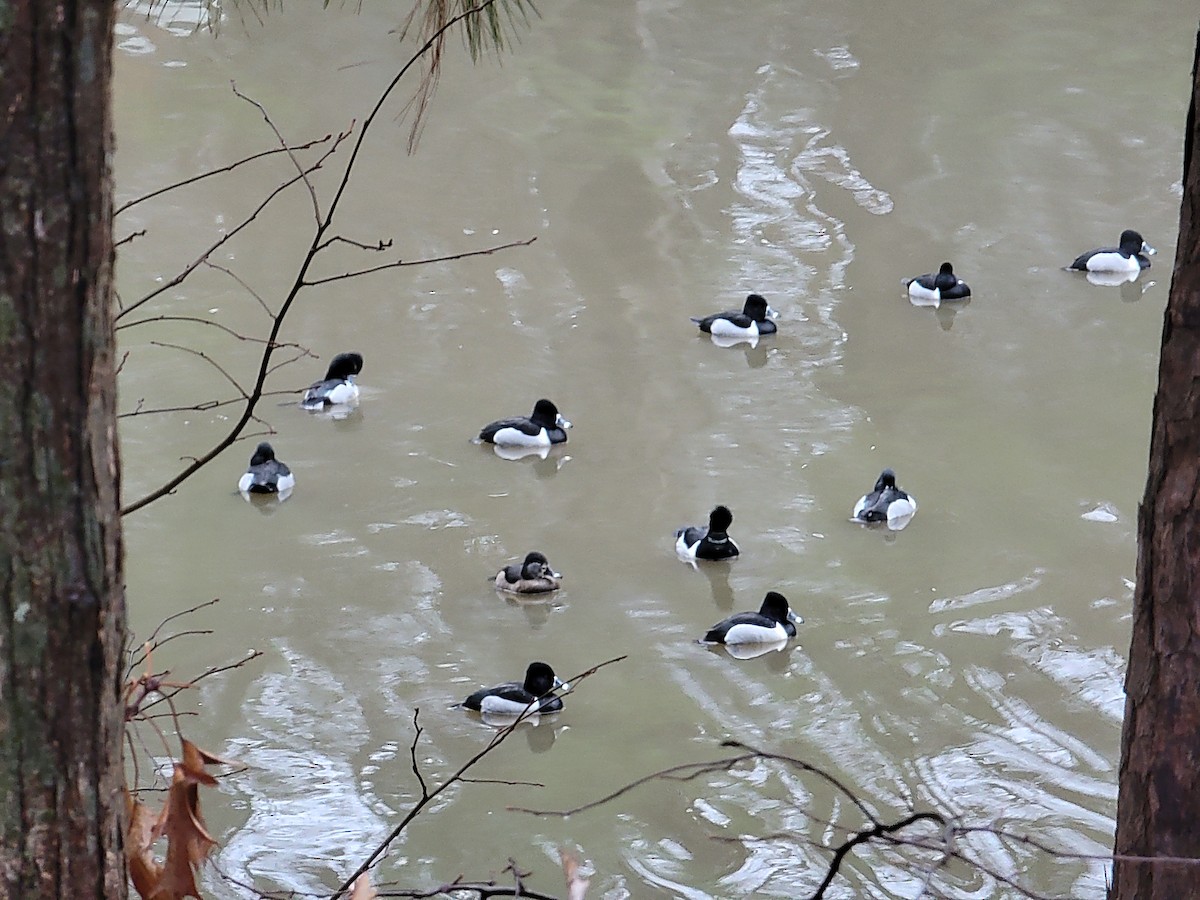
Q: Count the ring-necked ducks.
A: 11